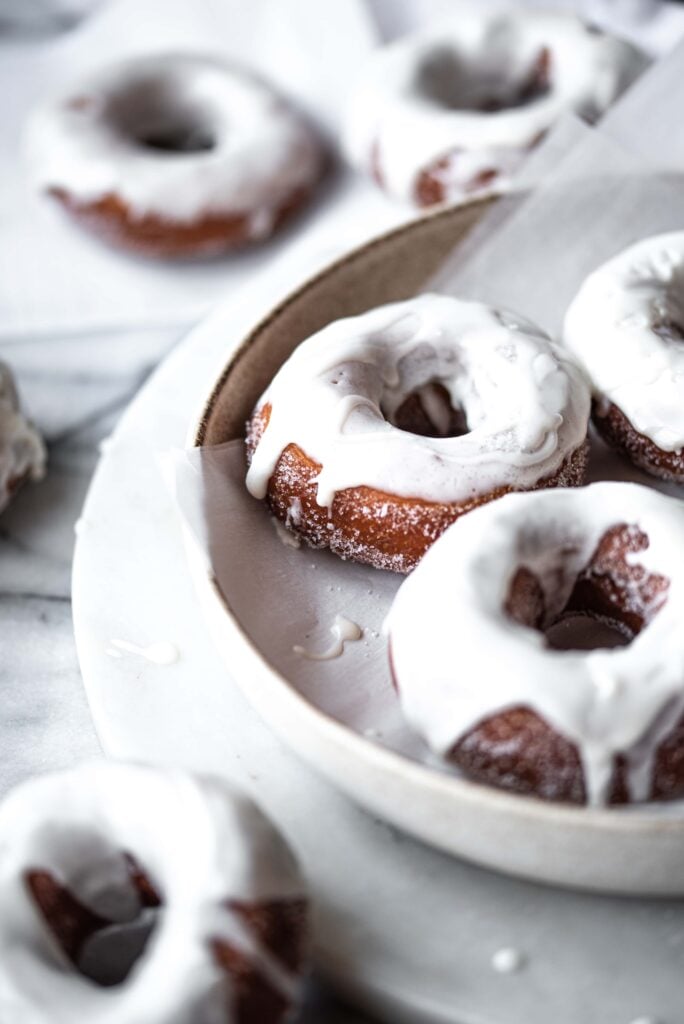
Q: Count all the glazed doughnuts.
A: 7